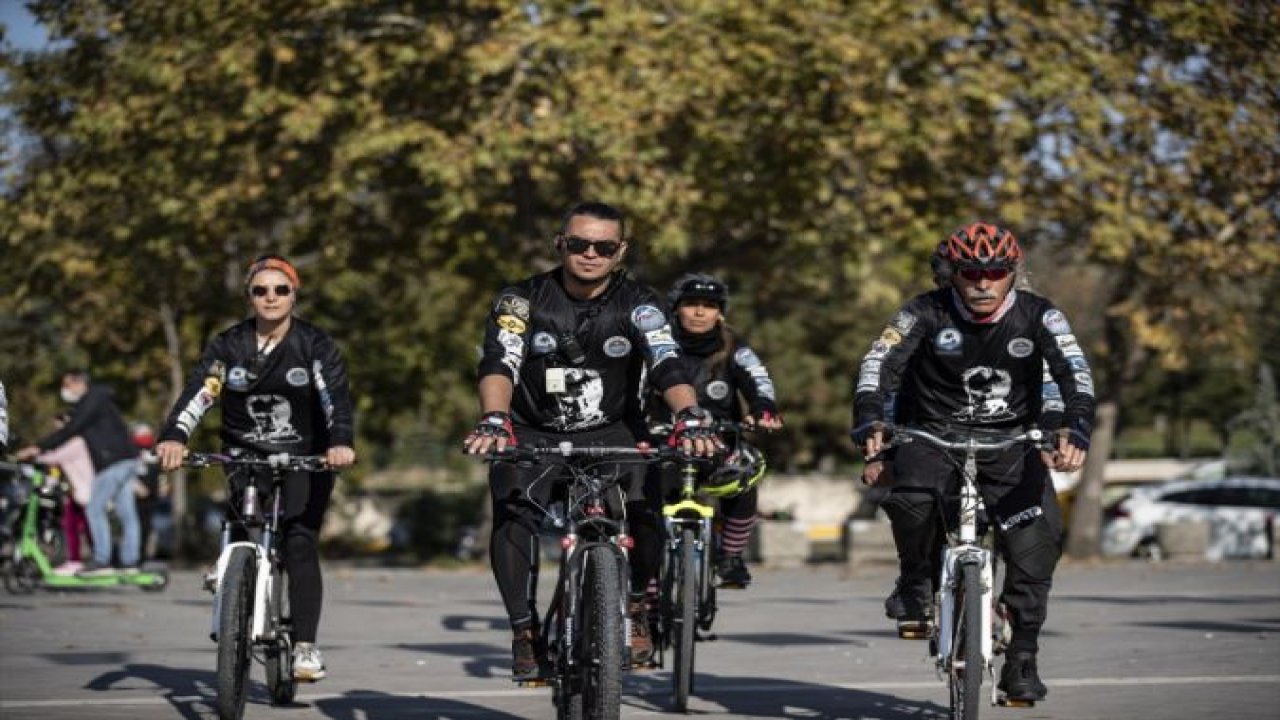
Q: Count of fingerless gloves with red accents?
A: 2